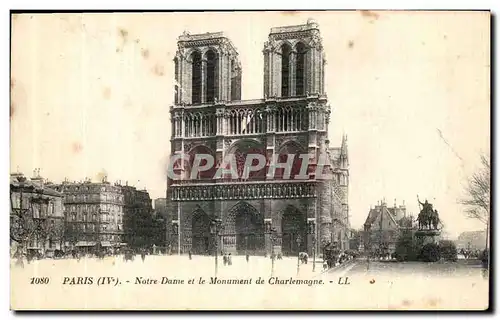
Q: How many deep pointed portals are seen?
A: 3